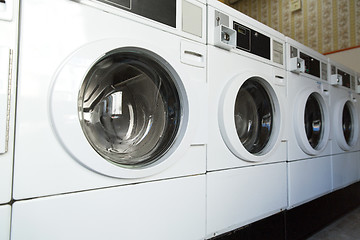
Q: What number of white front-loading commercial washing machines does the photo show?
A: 4